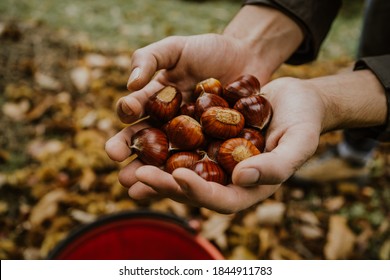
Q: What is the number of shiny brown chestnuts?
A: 14